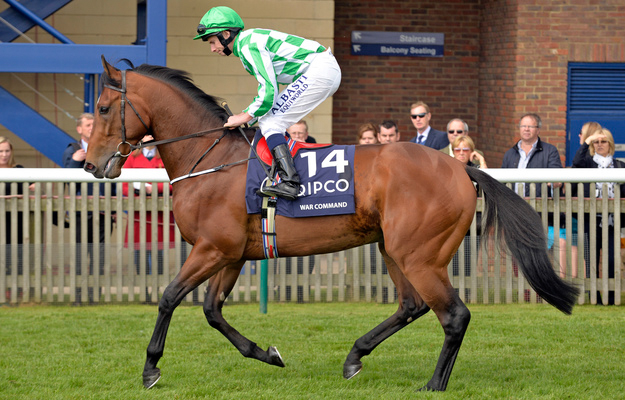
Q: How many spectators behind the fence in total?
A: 12